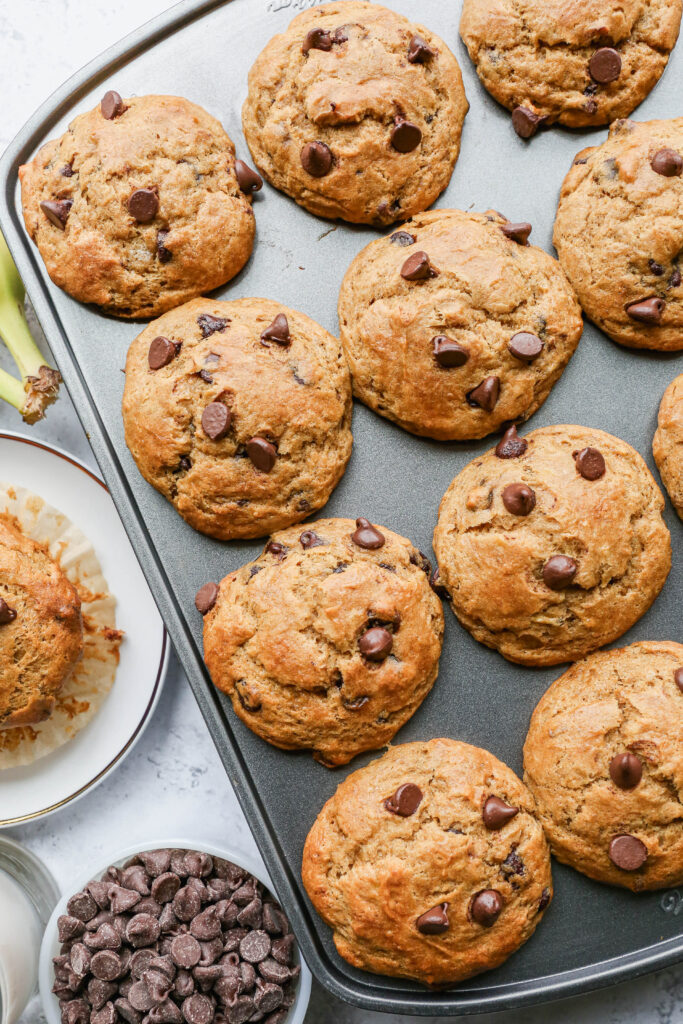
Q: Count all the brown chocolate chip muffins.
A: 12